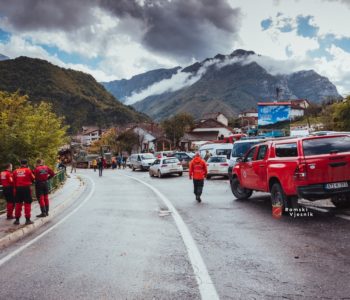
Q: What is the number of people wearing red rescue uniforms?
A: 4